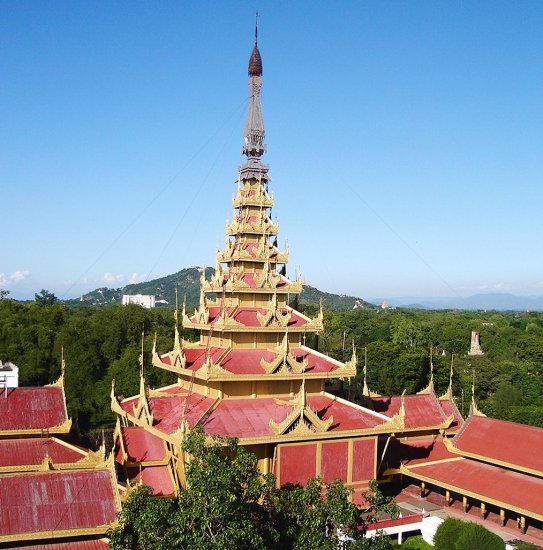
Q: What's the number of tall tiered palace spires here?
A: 1